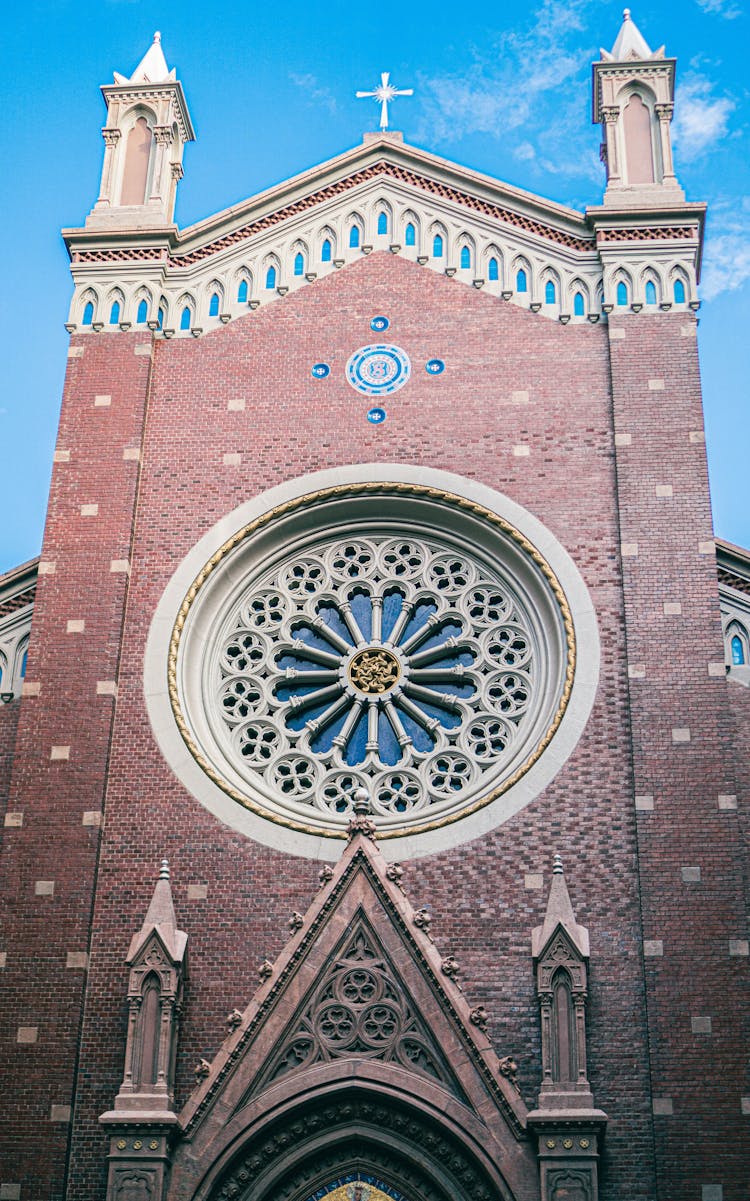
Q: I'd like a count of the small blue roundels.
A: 4